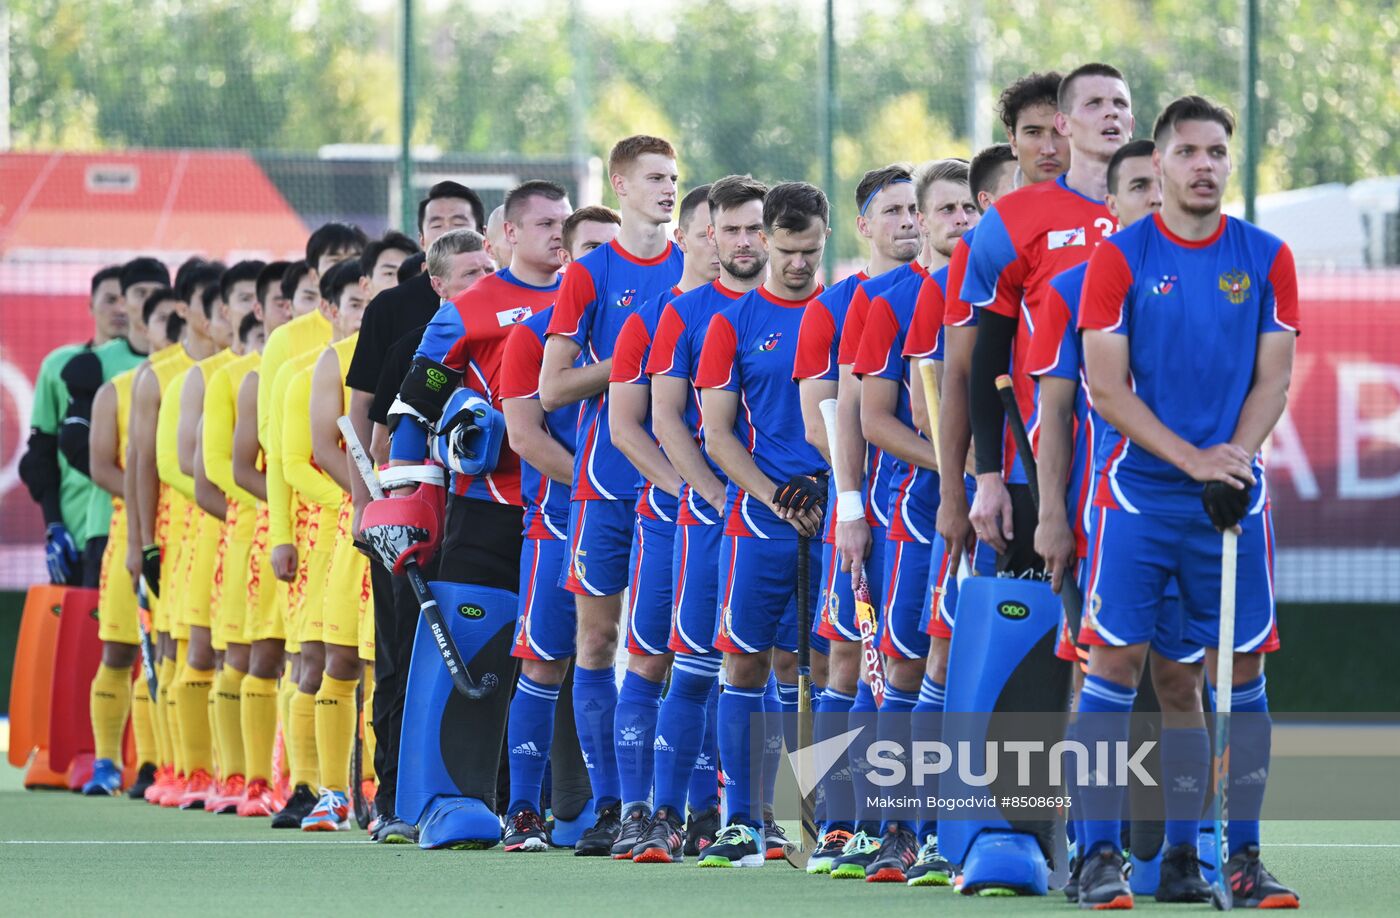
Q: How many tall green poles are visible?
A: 3